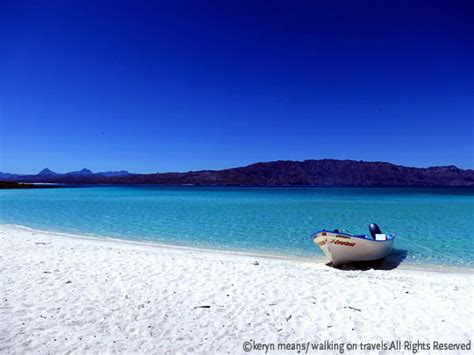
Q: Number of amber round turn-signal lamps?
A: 0